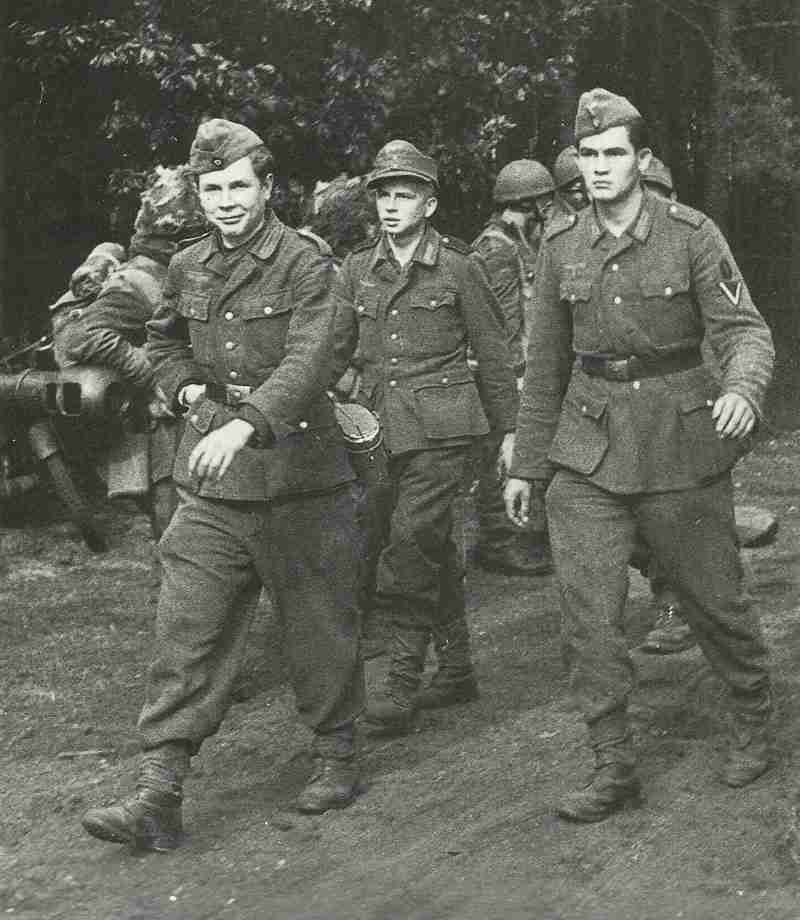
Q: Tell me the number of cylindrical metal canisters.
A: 1